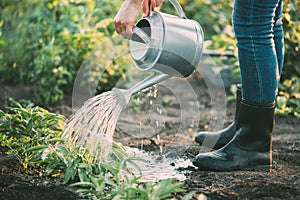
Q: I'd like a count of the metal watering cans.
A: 1